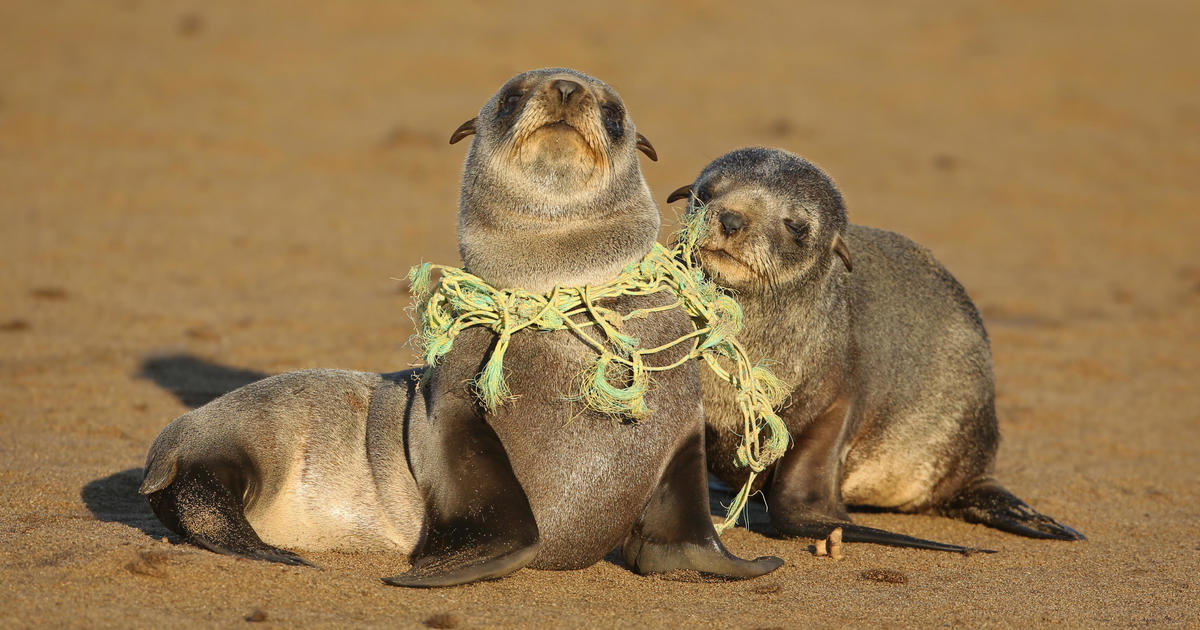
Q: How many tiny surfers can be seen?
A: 0